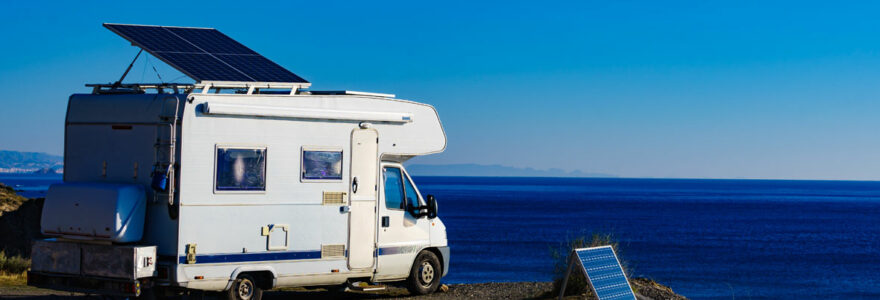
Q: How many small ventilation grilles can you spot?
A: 2